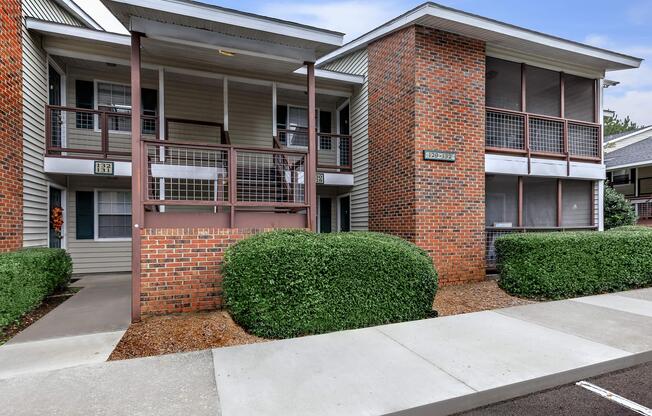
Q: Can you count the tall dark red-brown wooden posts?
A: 2